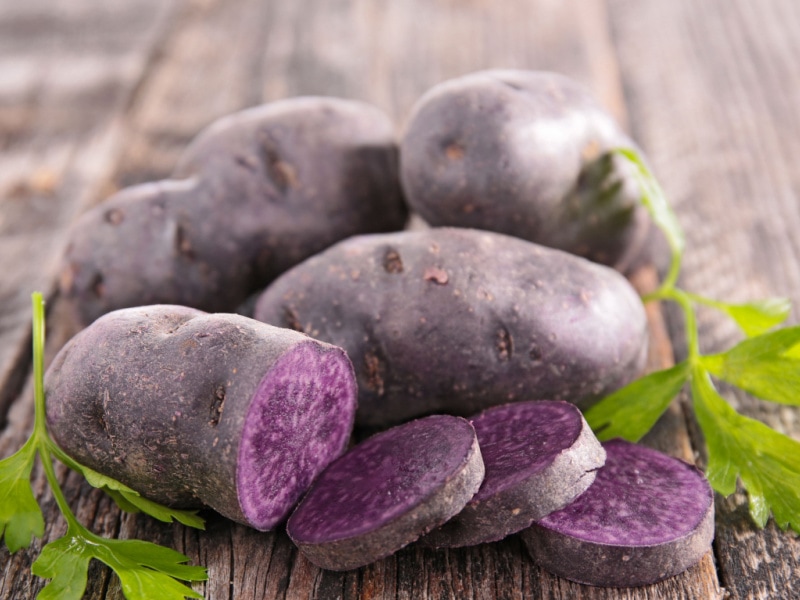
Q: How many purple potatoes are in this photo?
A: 4